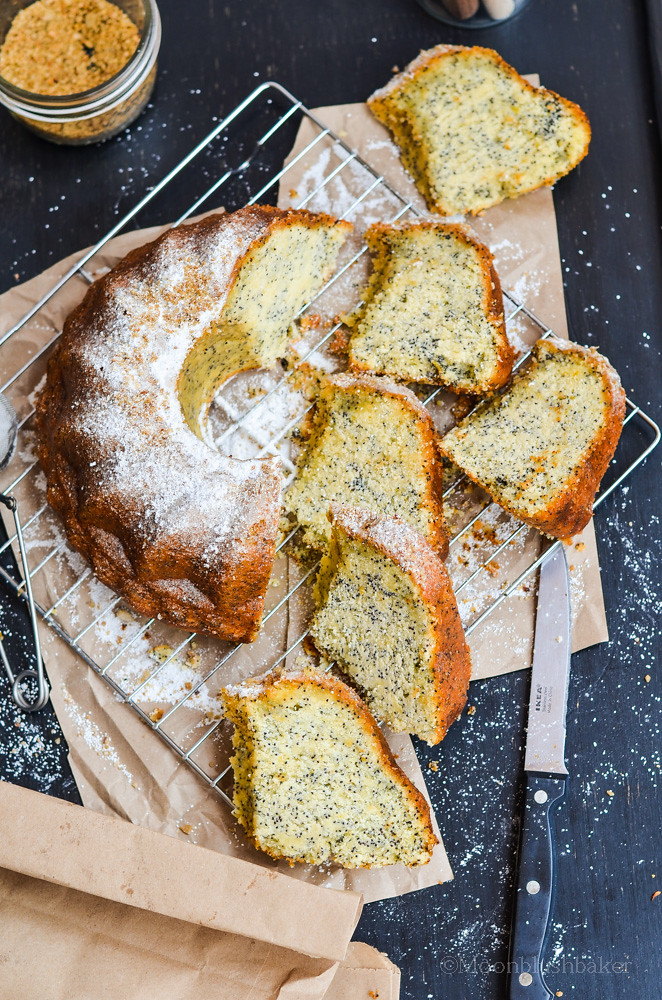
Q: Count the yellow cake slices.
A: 6